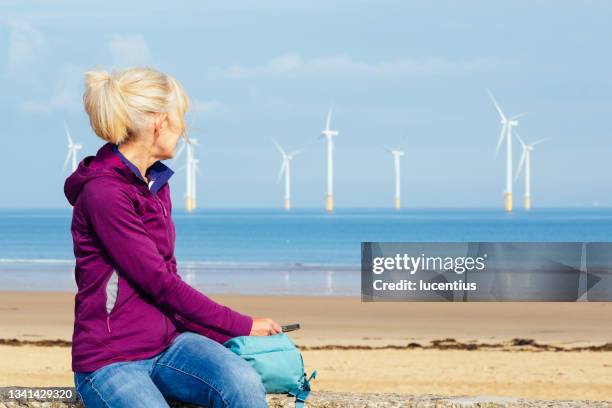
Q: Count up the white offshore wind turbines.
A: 8